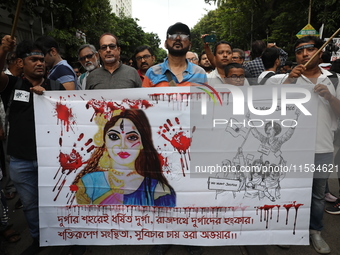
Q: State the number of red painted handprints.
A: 2